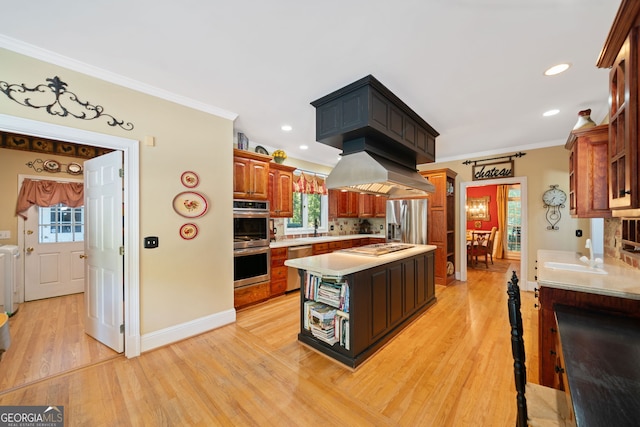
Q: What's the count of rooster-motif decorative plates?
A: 3